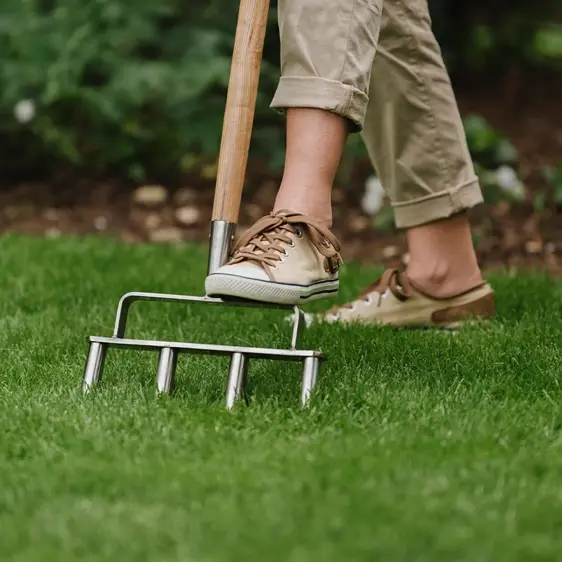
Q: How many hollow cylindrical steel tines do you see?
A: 4